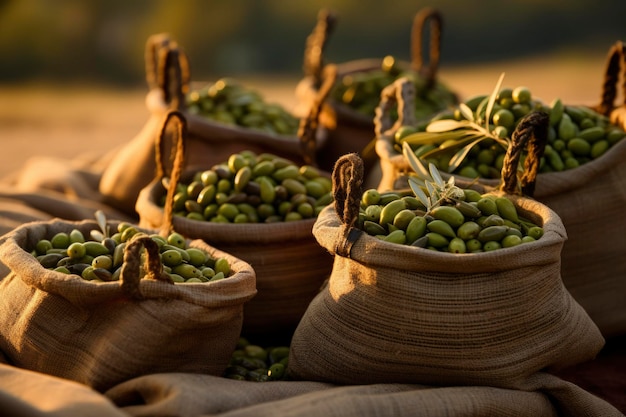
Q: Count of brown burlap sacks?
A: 6